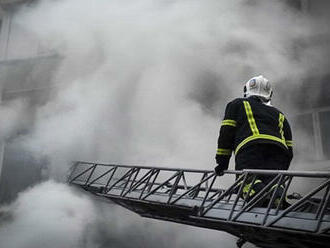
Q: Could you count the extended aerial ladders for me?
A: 1